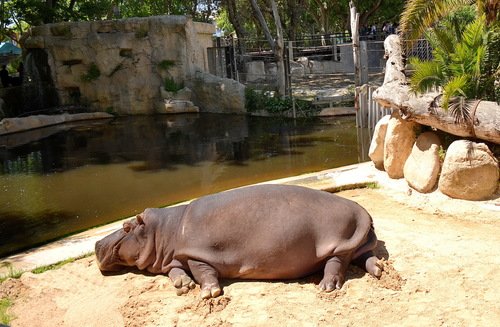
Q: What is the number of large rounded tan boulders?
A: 4